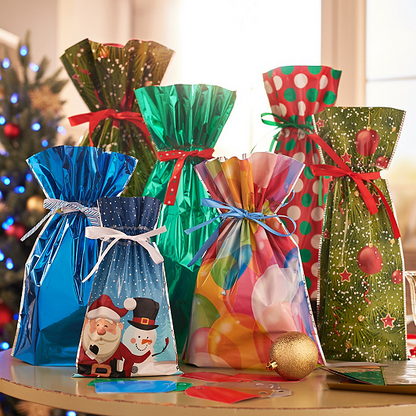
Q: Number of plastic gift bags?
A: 7